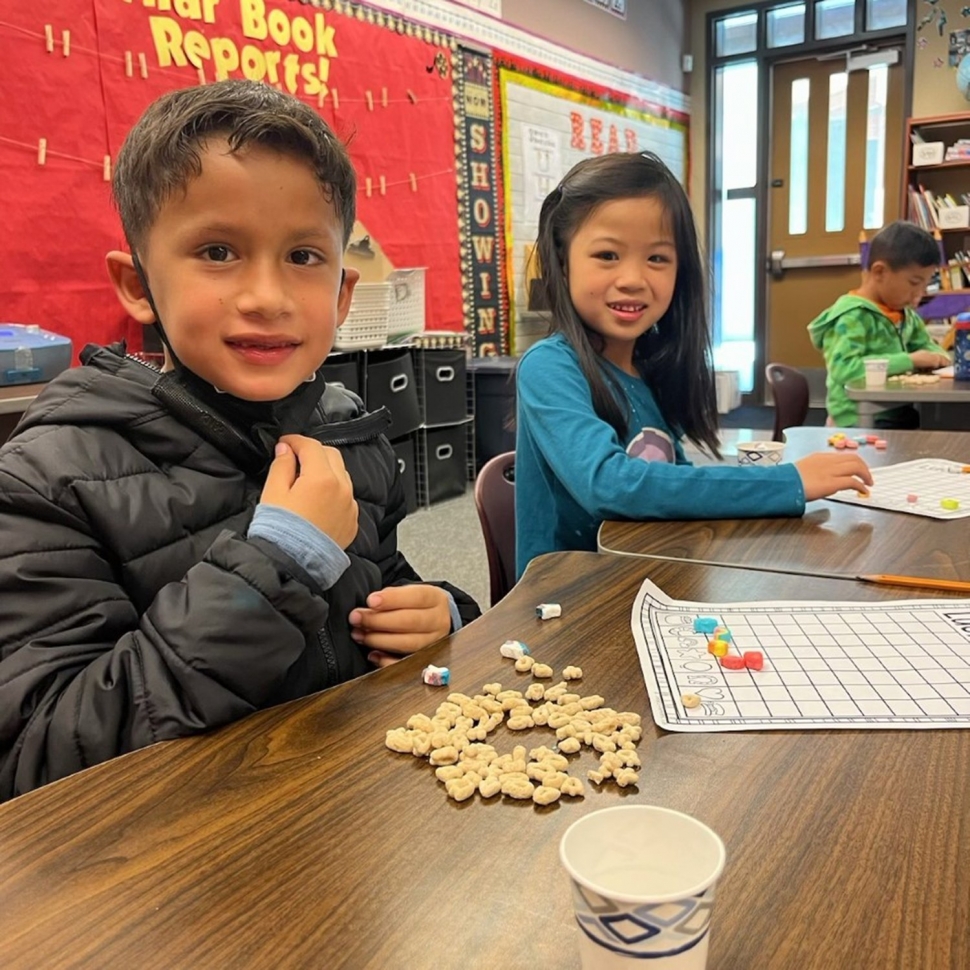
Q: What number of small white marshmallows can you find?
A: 3